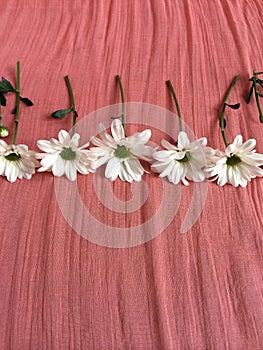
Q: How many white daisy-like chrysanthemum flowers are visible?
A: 5